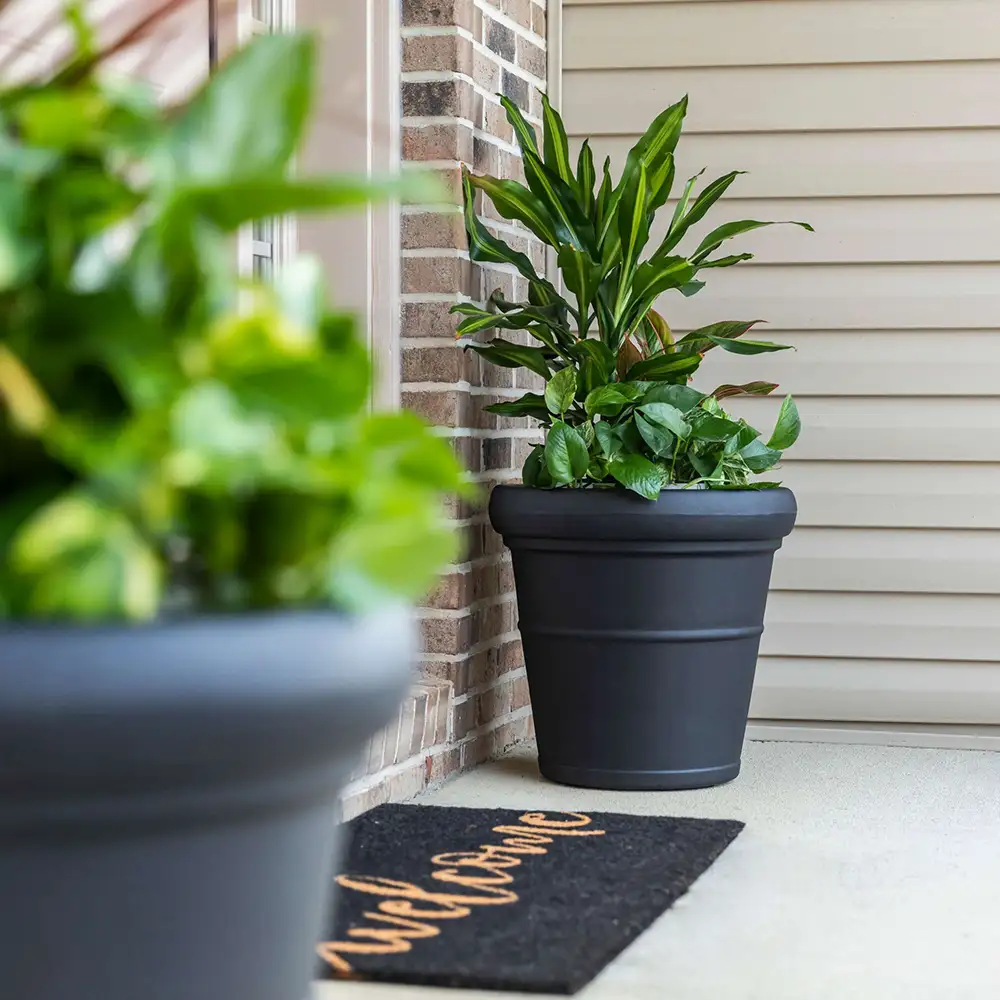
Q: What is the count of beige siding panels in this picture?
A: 11